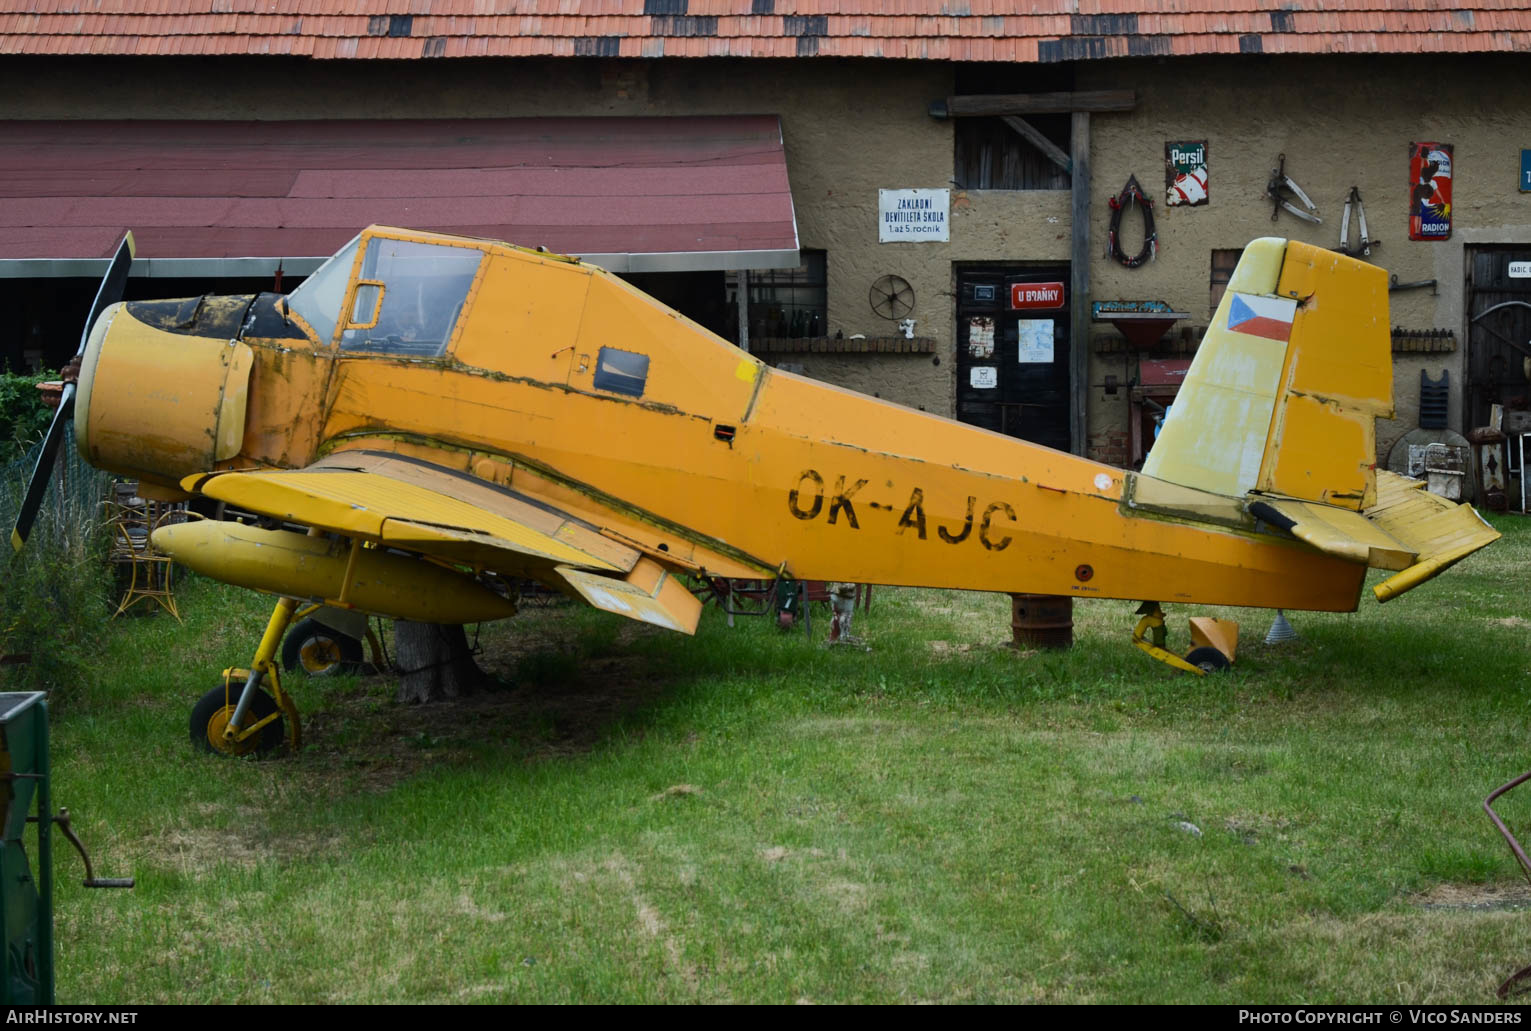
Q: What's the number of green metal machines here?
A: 1